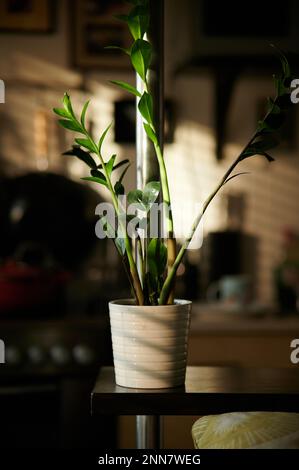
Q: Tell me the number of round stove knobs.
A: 4